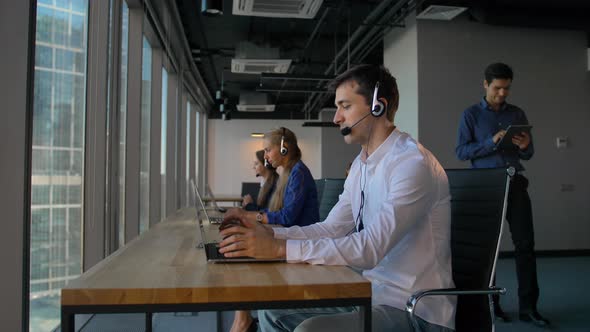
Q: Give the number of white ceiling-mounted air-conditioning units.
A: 3